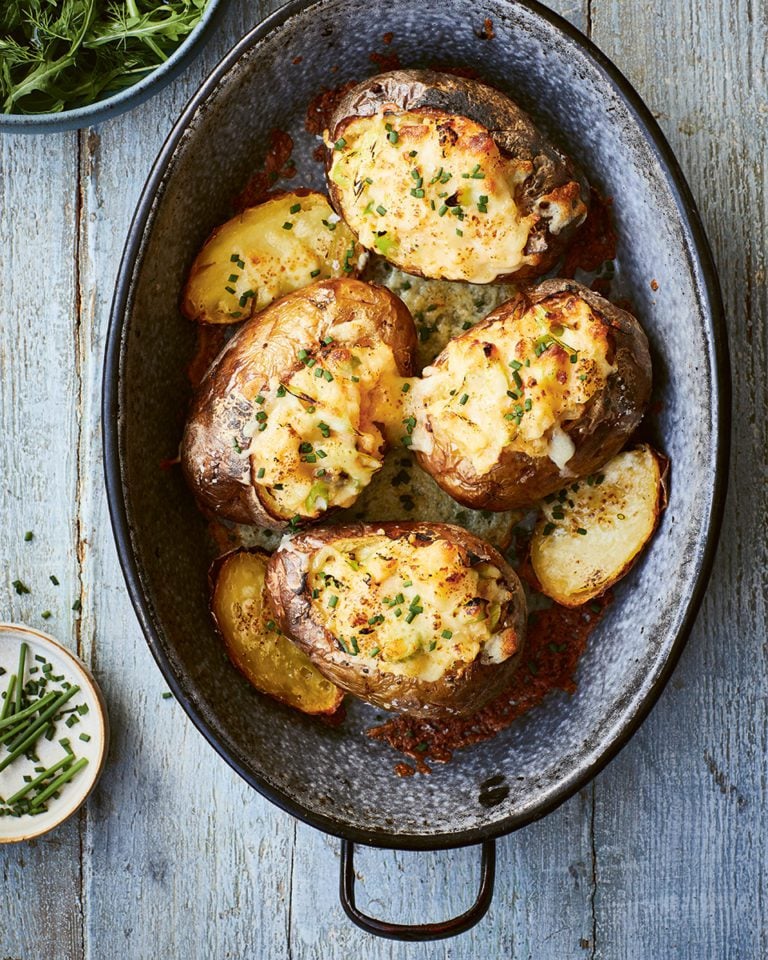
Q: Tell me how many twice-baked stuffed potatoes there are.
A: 4